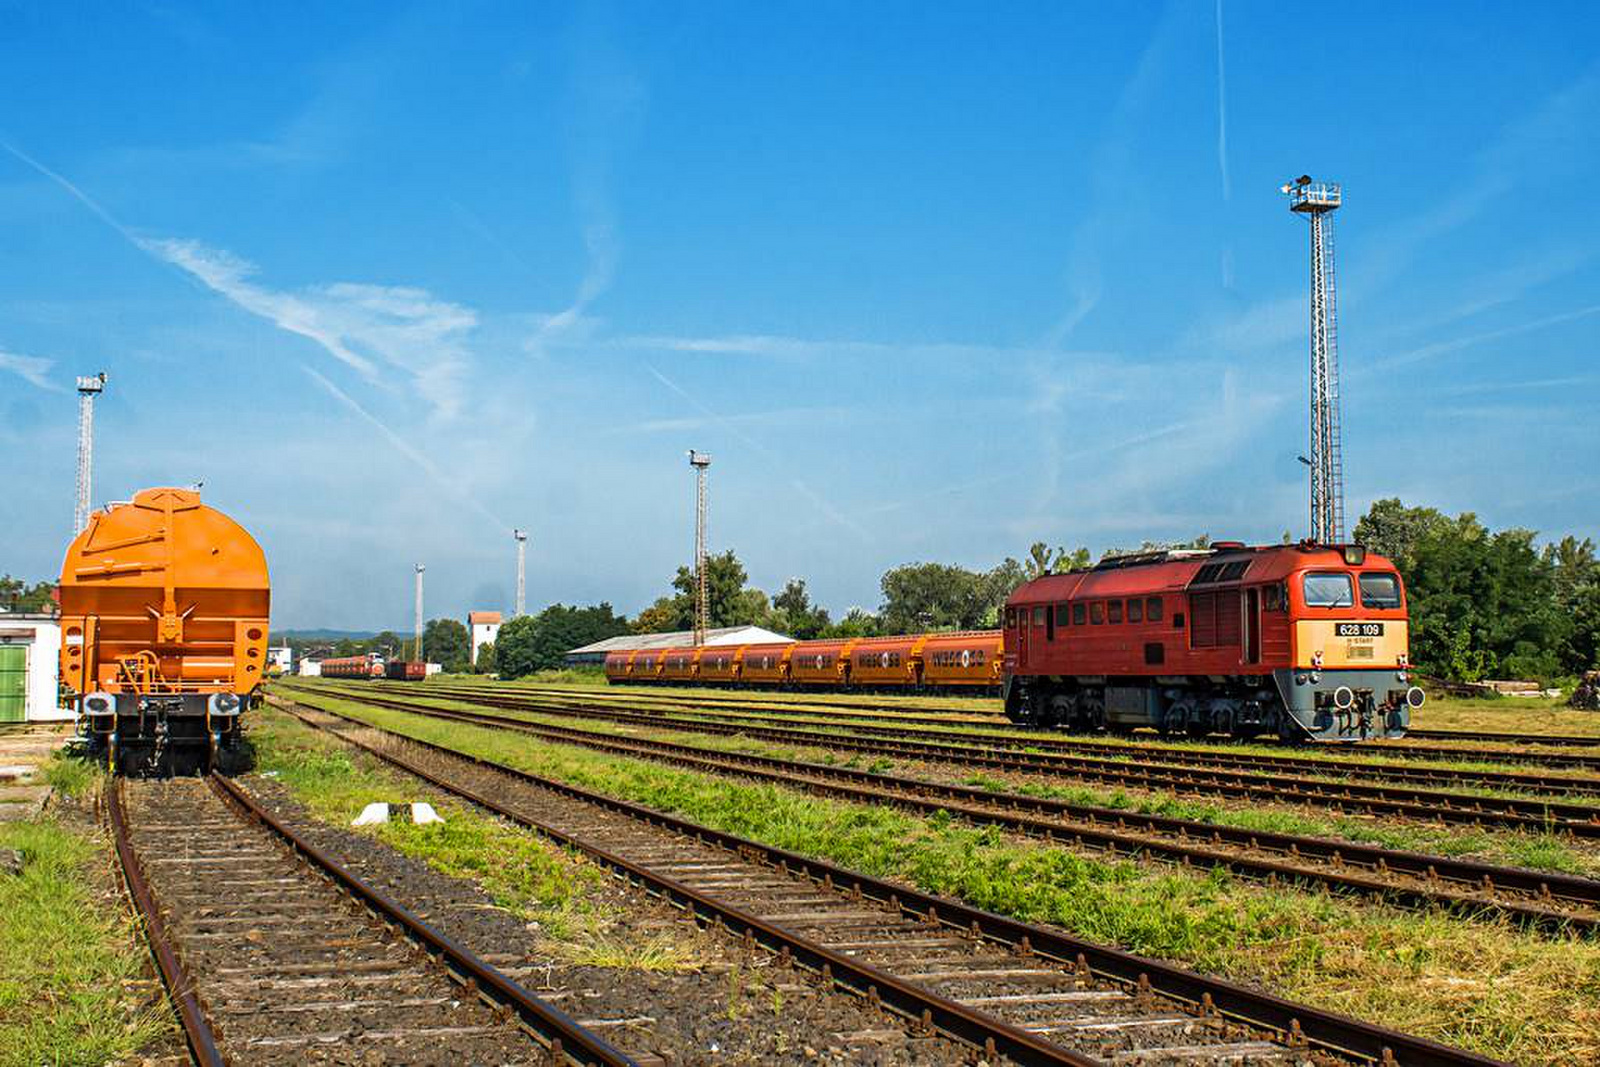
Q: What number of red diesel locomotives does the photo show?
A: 1